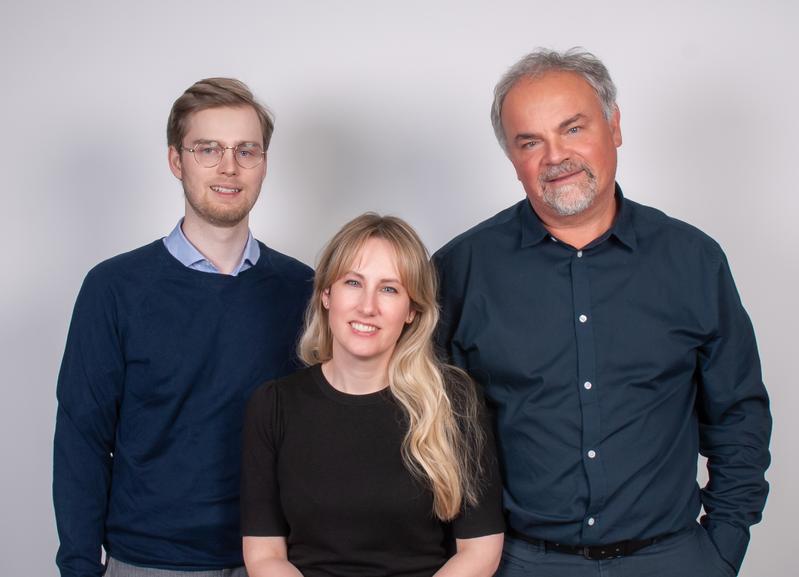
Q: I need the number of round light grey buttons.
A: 5